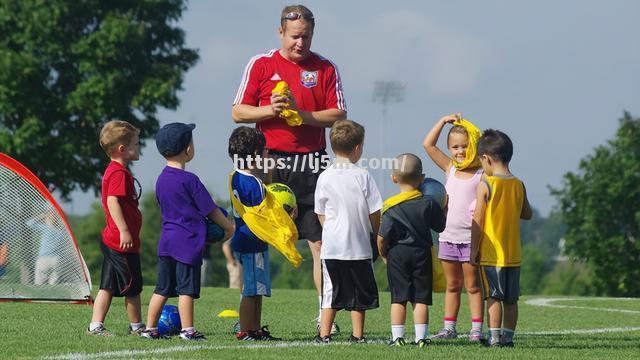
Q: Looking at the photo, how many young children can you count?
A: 7